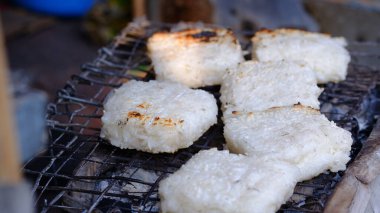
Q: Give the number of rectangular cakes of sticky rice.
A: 6